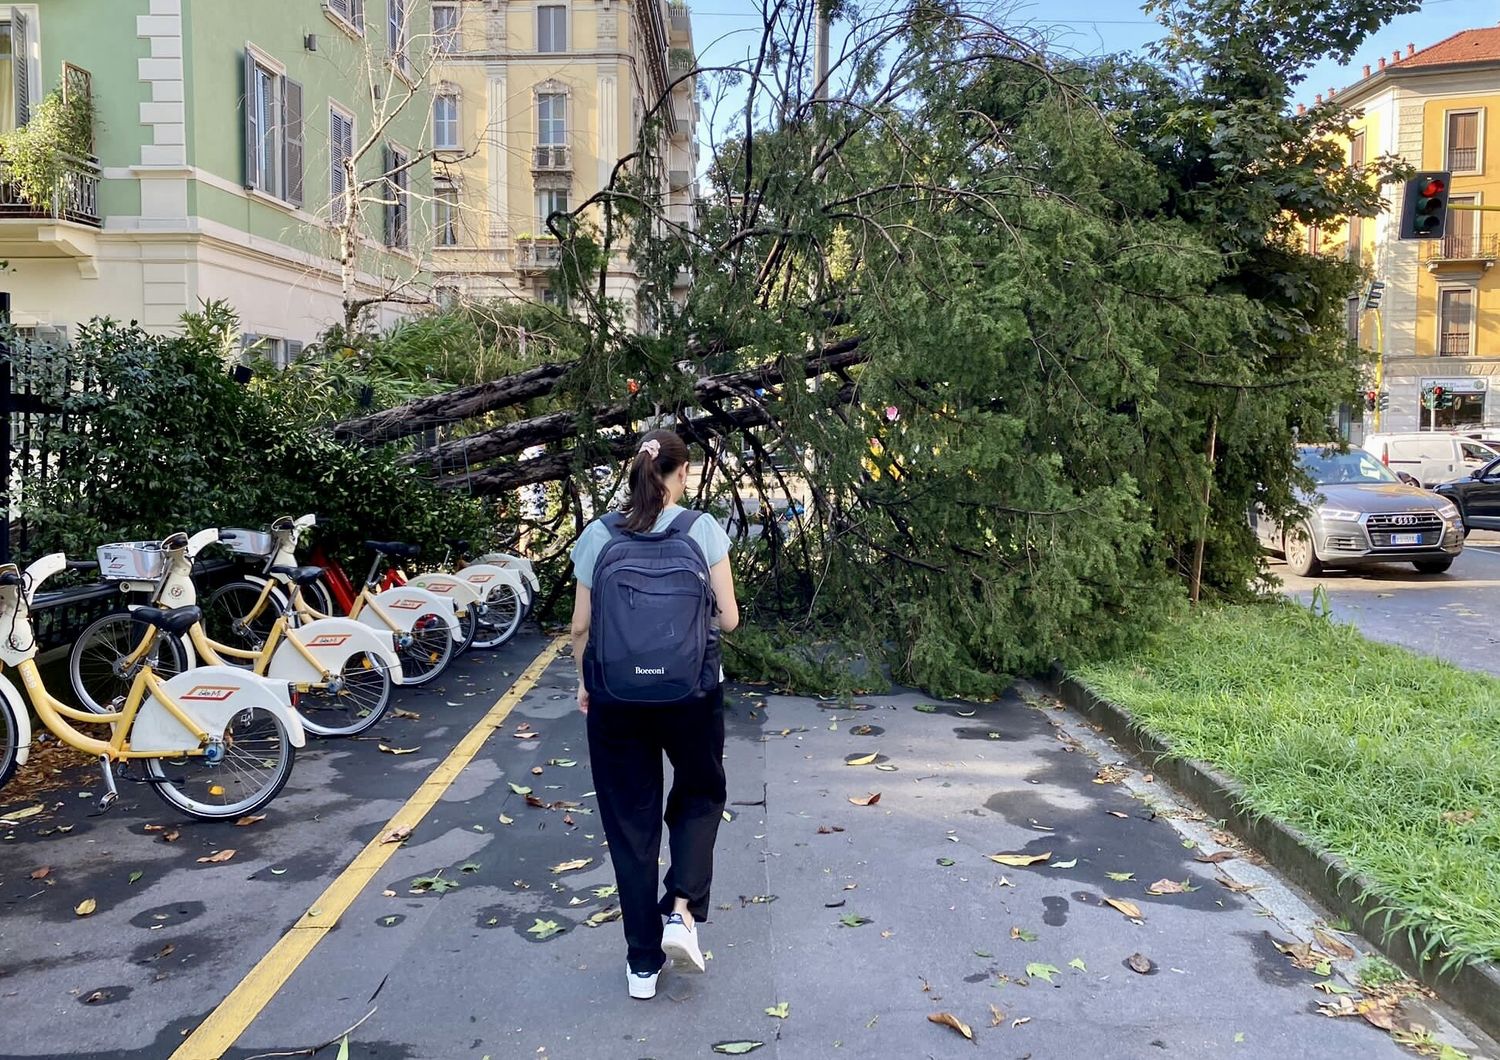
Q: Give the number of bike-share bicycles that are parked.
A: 6